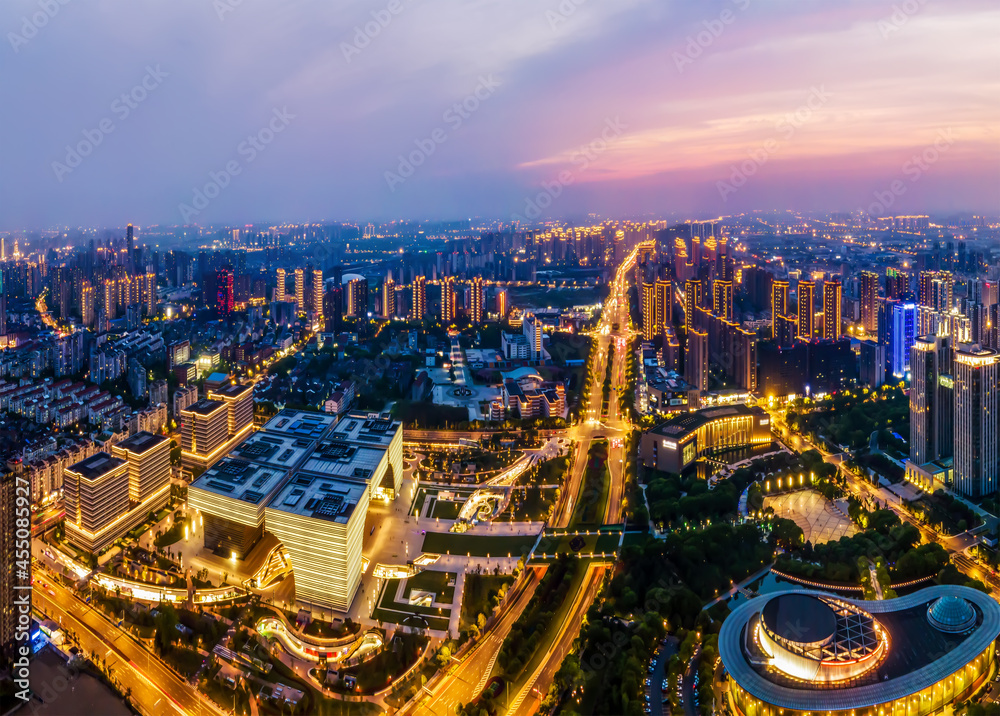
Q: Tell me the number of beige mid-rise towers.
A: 4